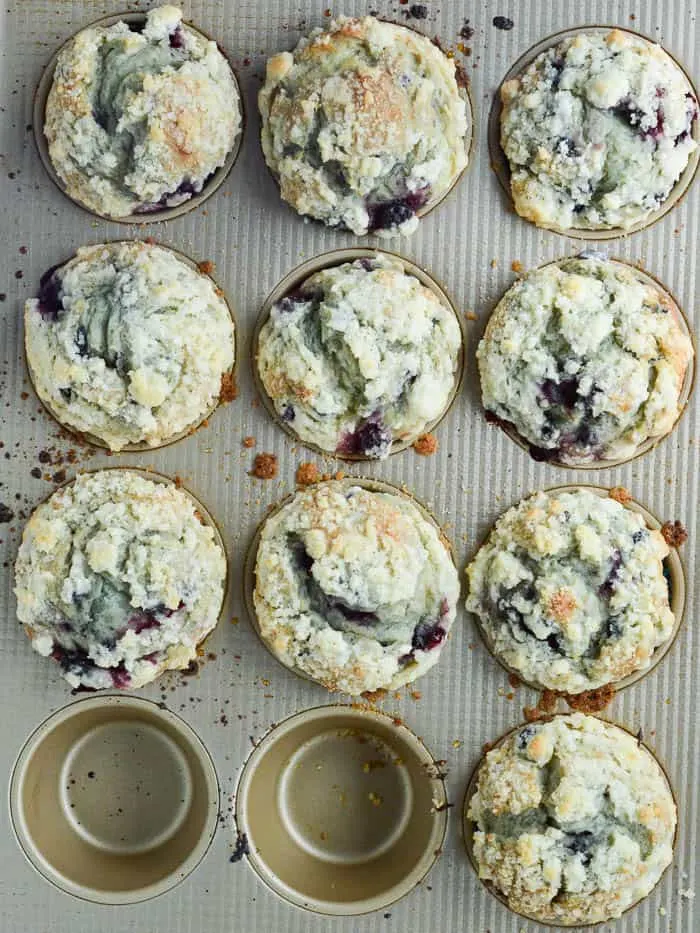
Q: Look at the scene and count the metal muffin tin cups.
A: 12